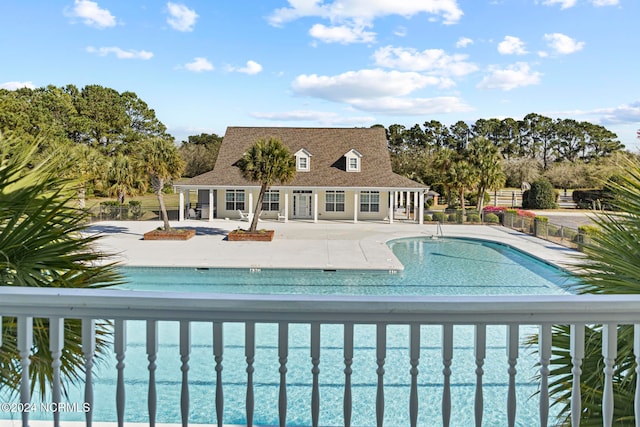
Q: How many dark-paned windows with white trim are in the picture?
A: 6